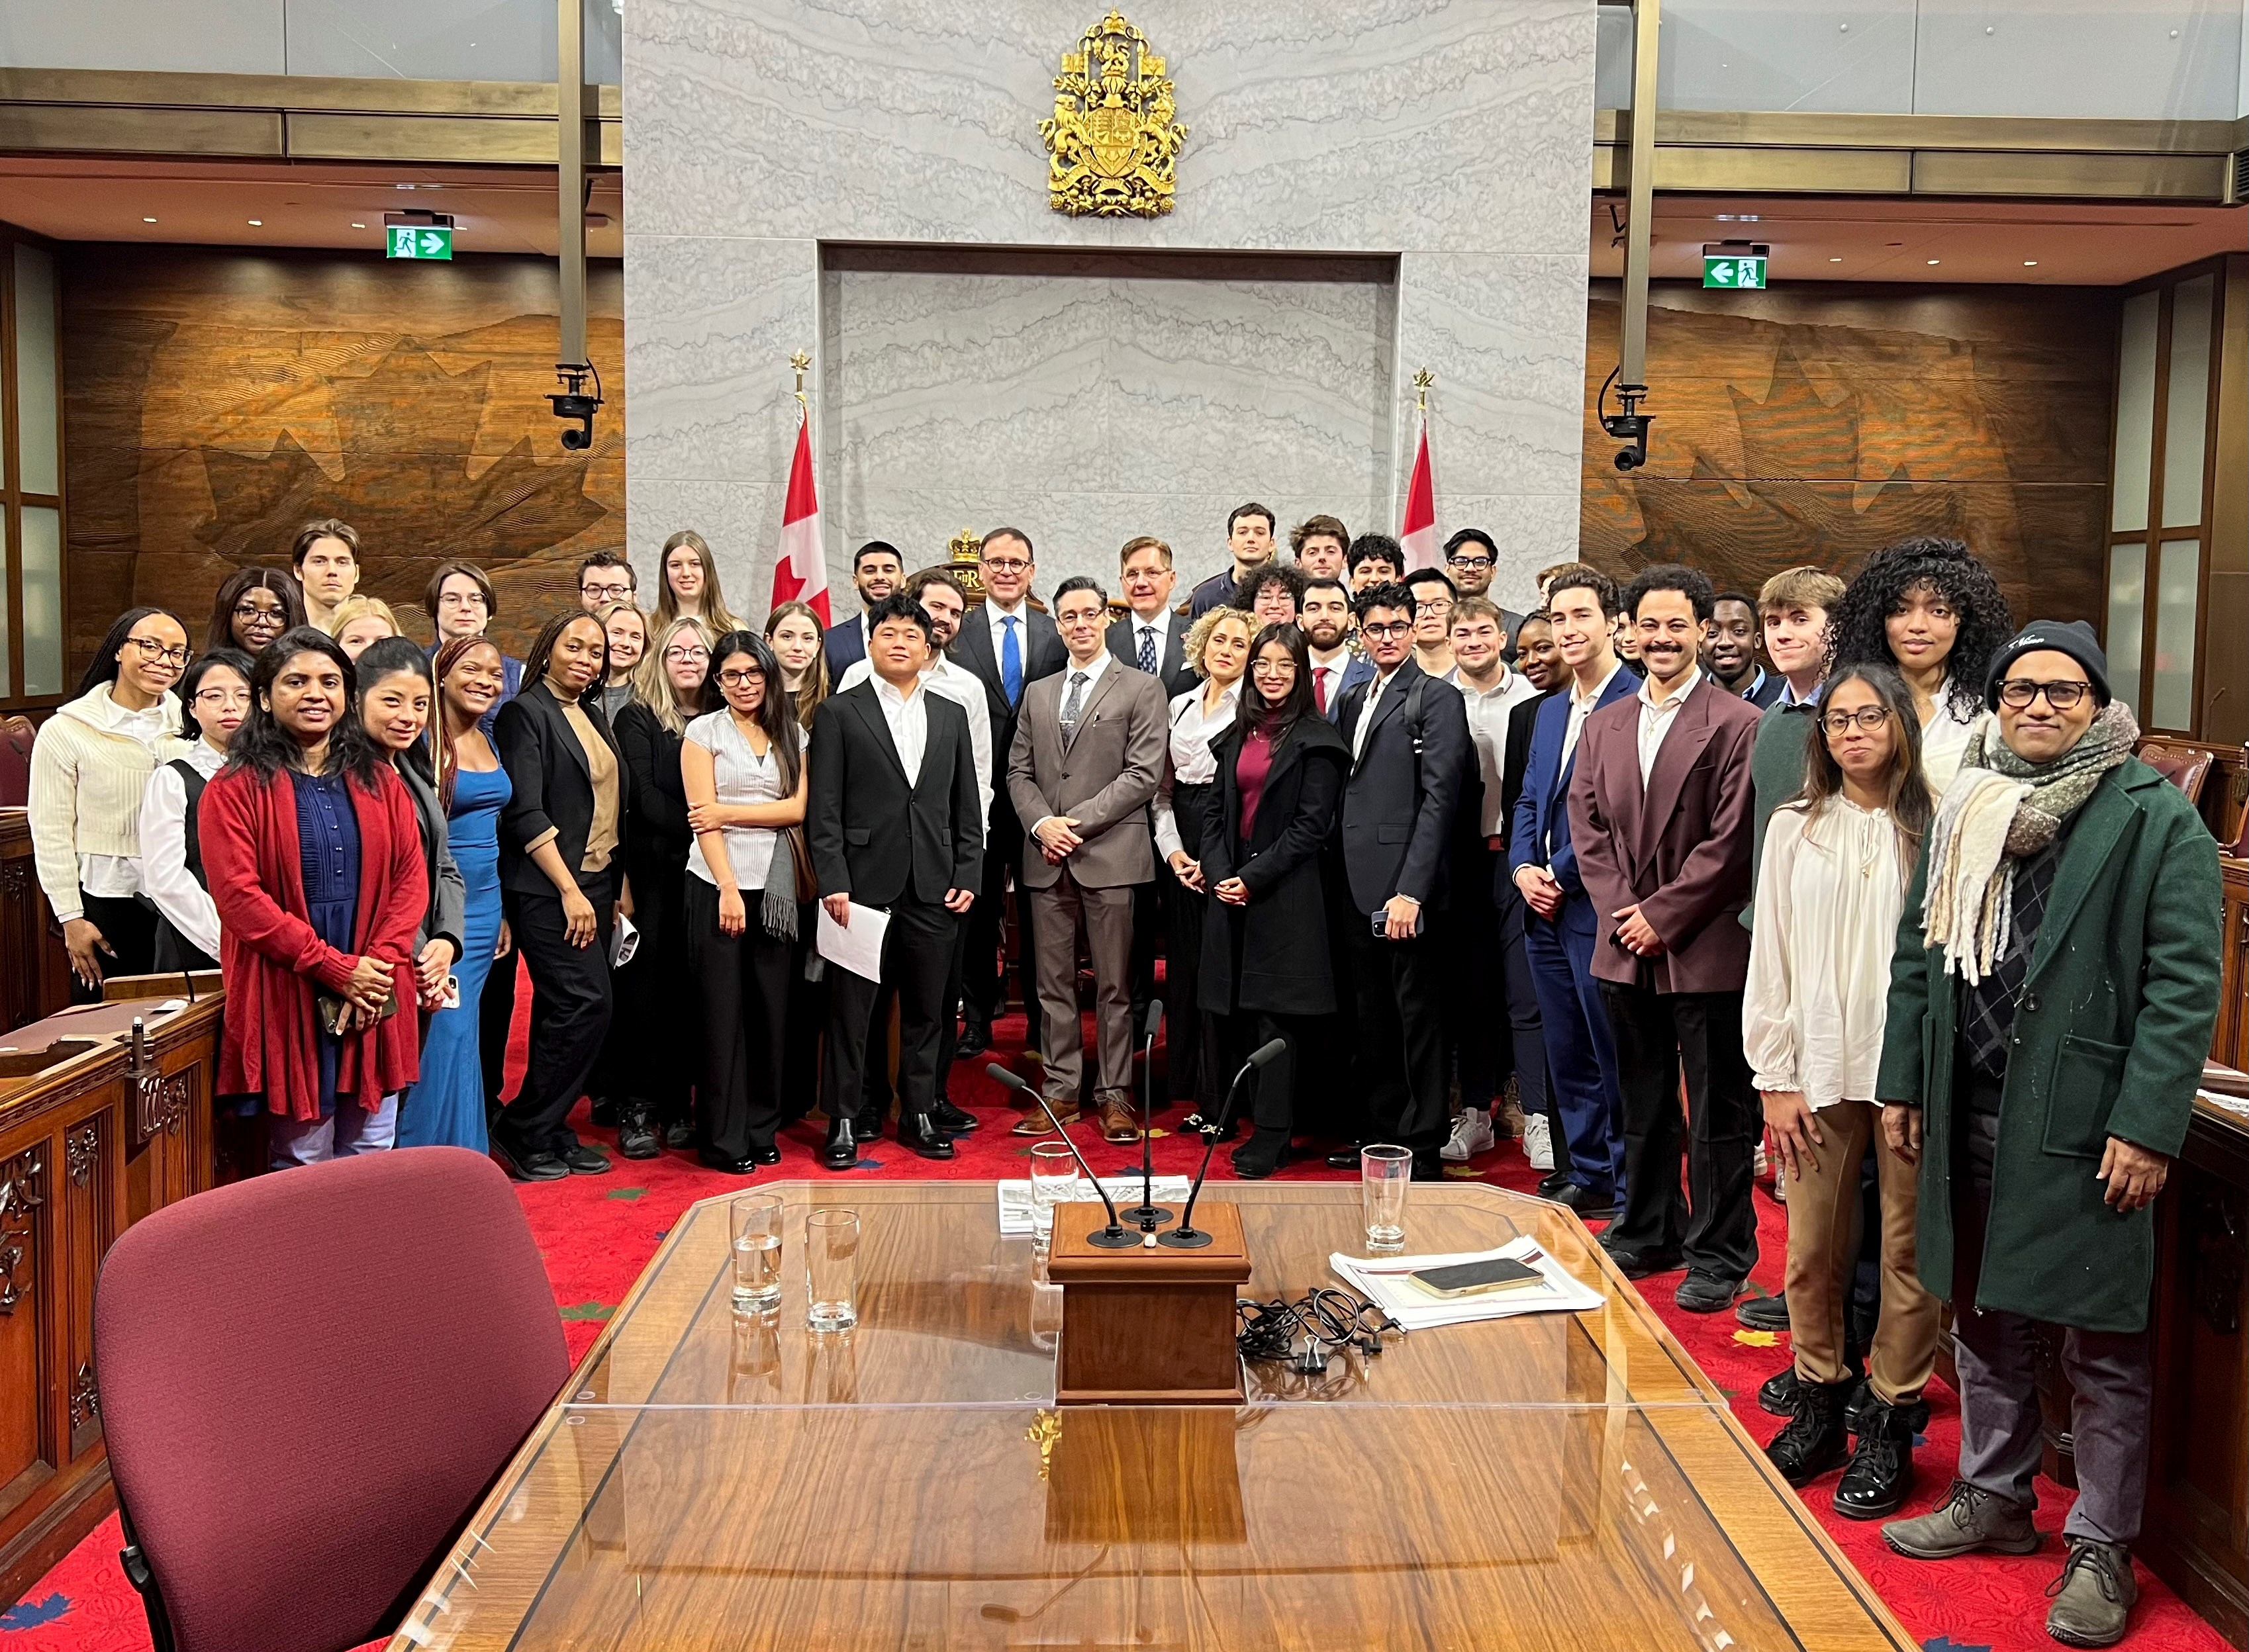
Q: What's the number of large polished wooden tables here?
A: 1